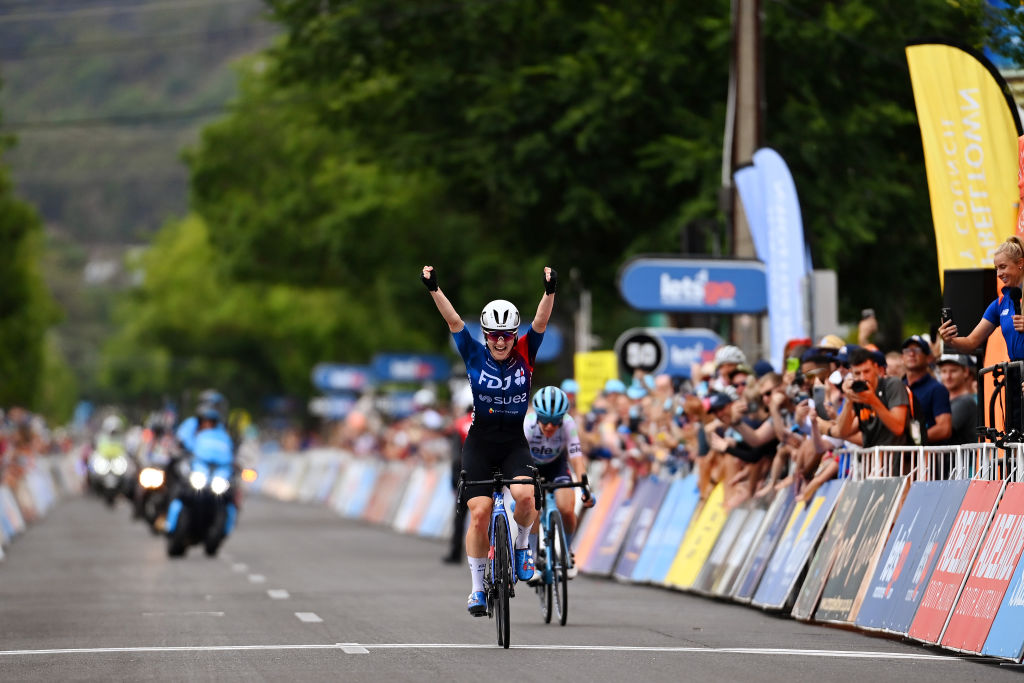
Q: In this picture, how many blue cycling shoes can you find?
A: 2